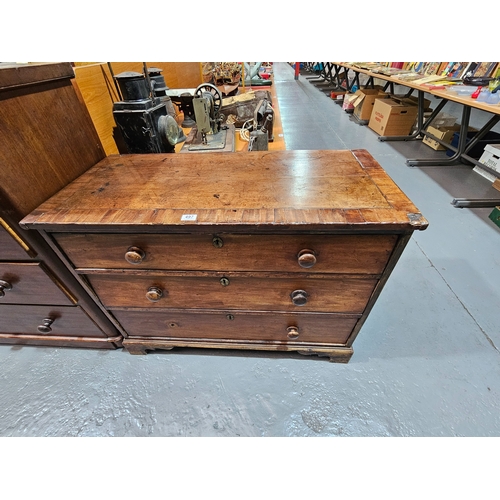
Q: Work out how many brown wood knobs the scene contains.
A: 7